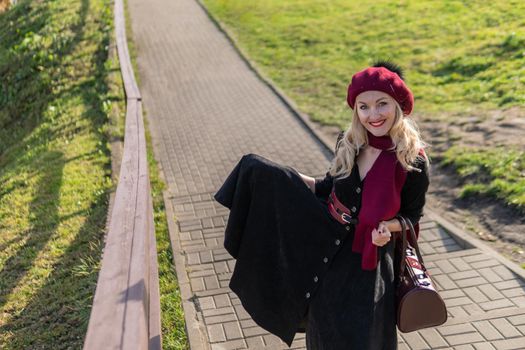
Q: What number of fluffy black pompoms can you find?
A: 1